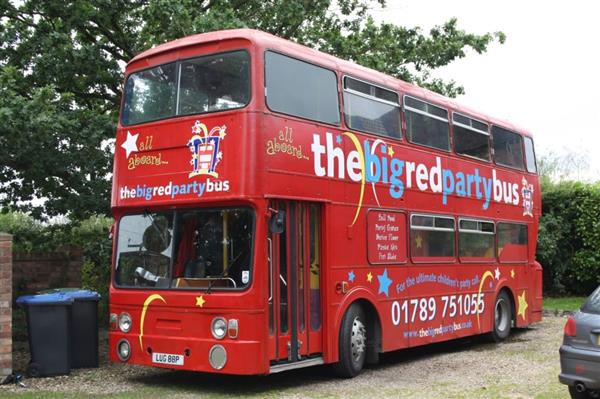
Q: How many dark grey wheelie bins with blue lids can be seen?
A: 2